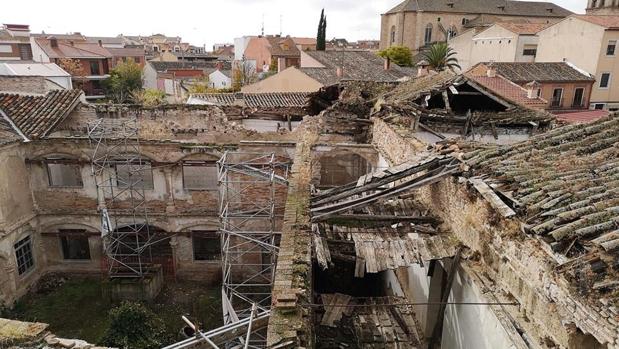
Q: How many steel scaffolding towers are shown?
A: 2